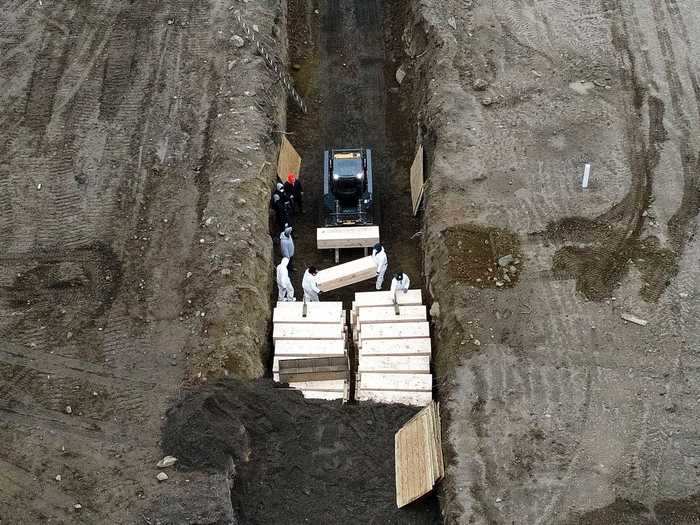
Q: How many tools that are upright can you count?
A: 2